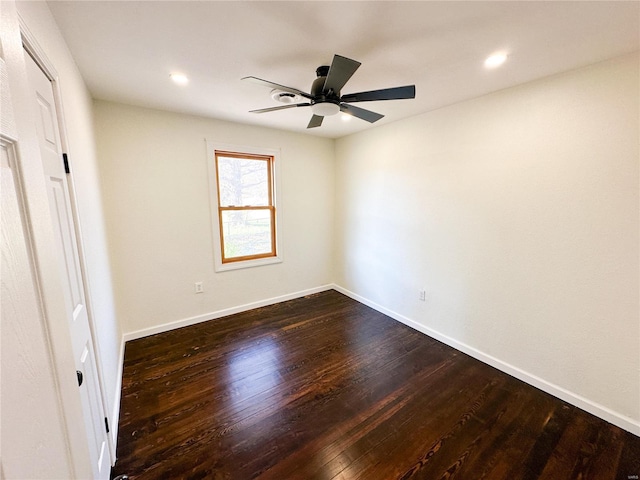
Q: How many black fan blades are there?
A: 6